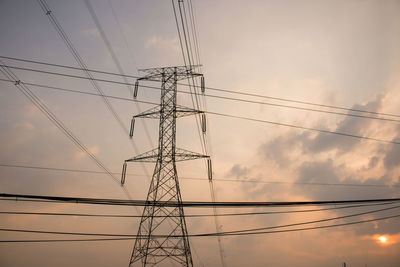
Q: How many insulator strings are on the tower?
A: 6